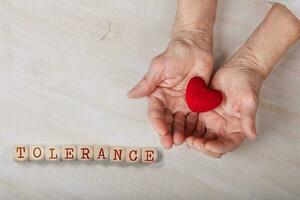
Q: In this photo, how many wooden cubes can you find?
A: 9